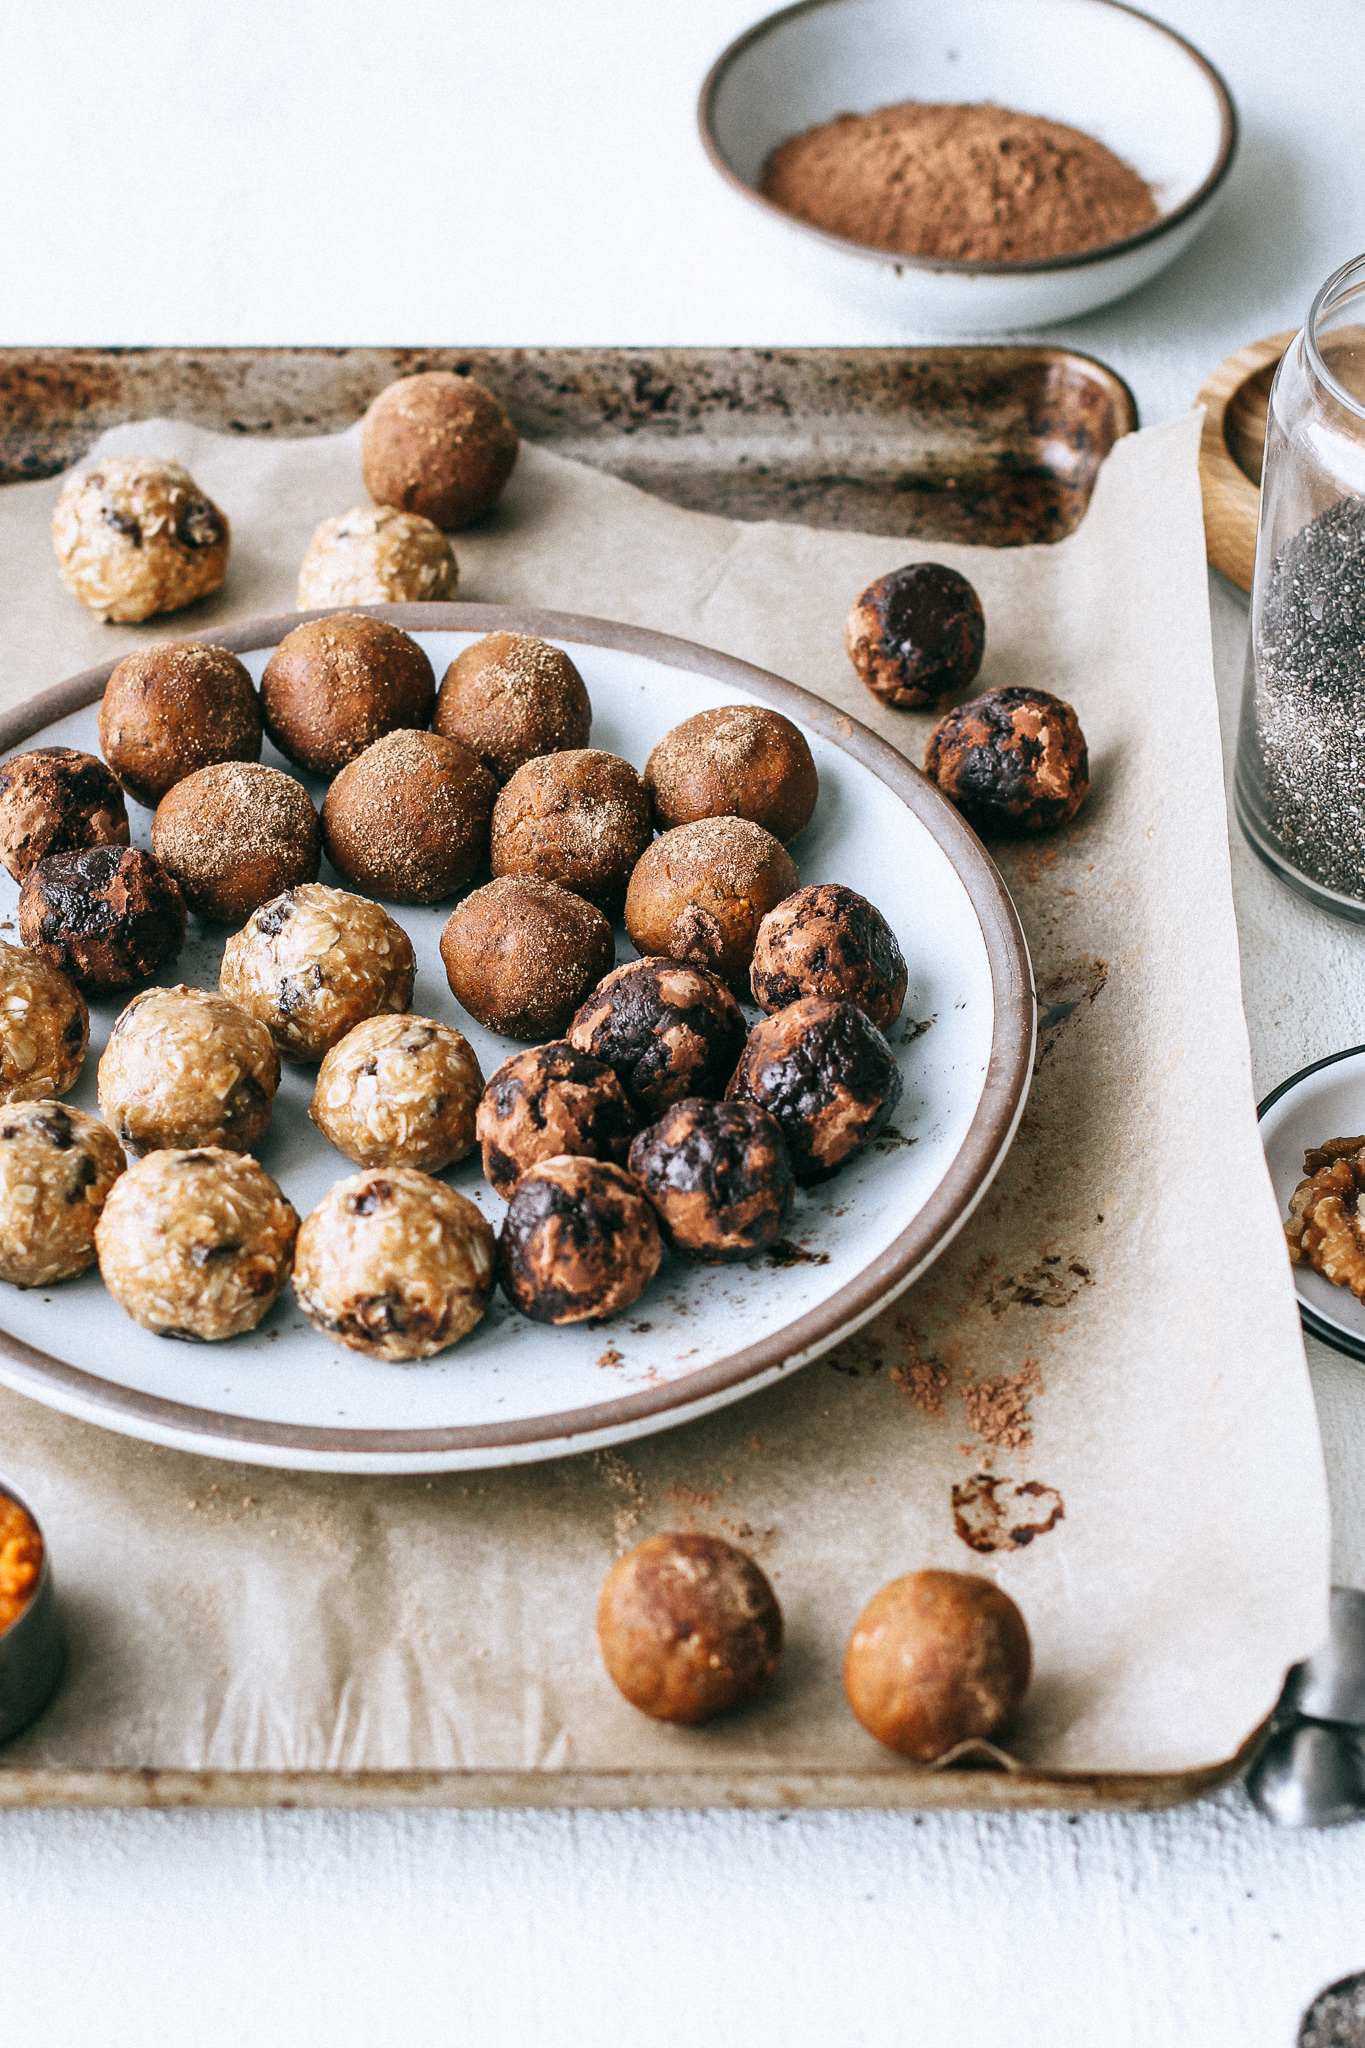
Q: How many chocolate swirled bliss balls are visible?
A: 10